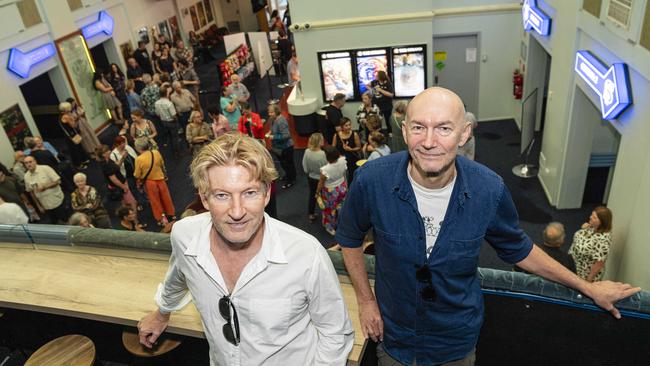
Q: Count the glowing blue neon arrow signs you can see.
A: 4